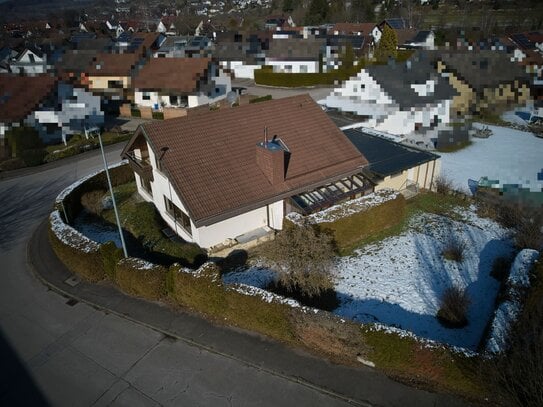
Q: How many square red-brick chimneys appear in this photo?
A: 1